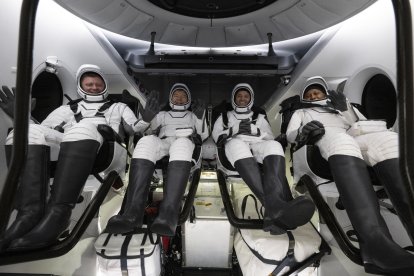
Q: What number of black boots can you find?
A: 8